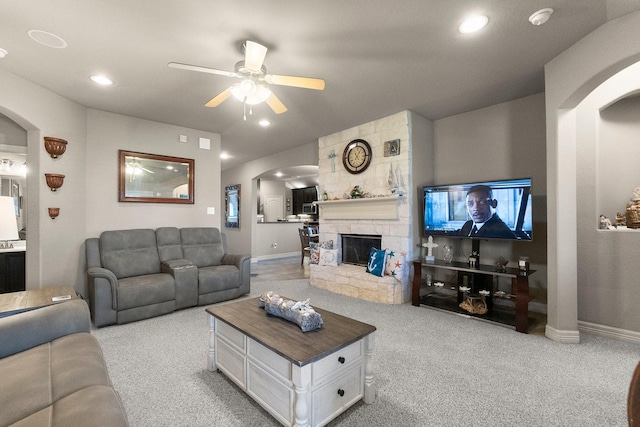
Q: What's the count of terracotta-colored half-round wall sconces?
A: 3